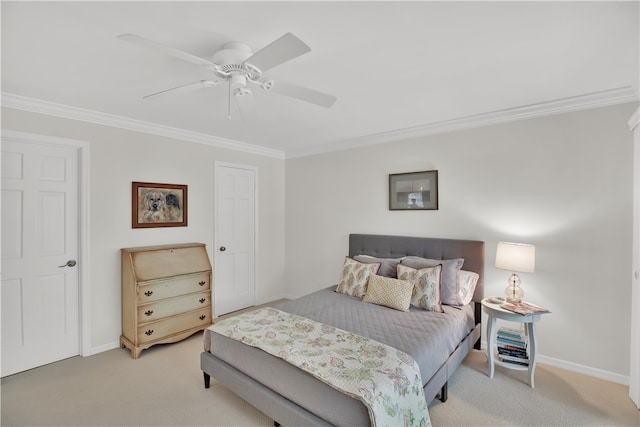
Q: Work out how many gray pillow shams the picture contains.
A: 2